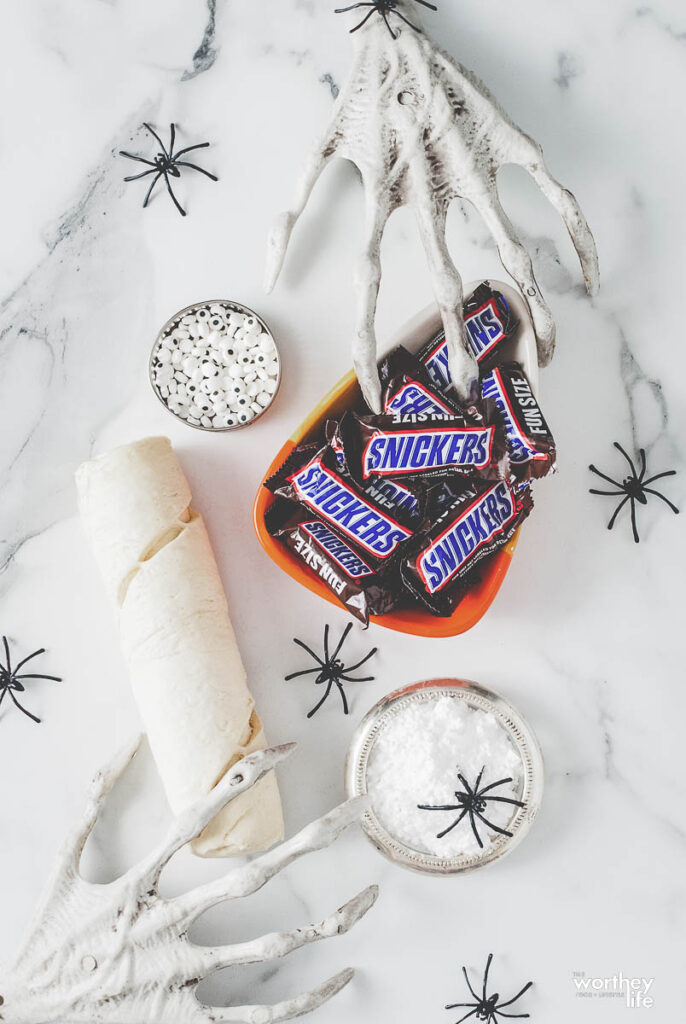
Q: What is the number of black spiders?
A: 7